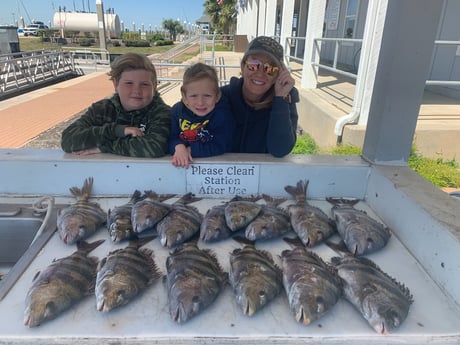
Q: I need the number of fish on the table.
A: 15